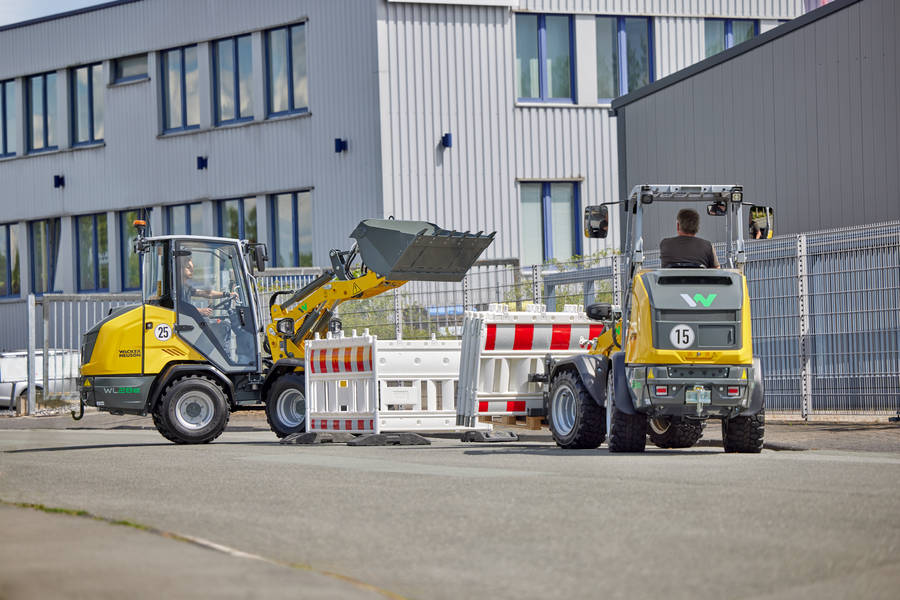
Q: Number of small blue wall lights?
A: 4